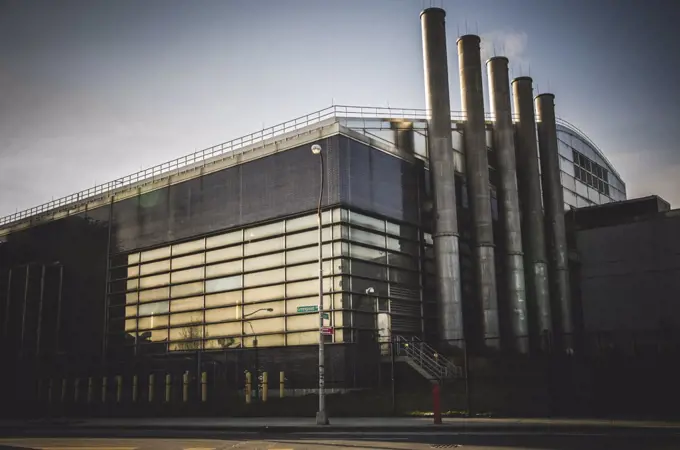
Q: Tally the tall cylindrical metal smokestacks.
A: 5